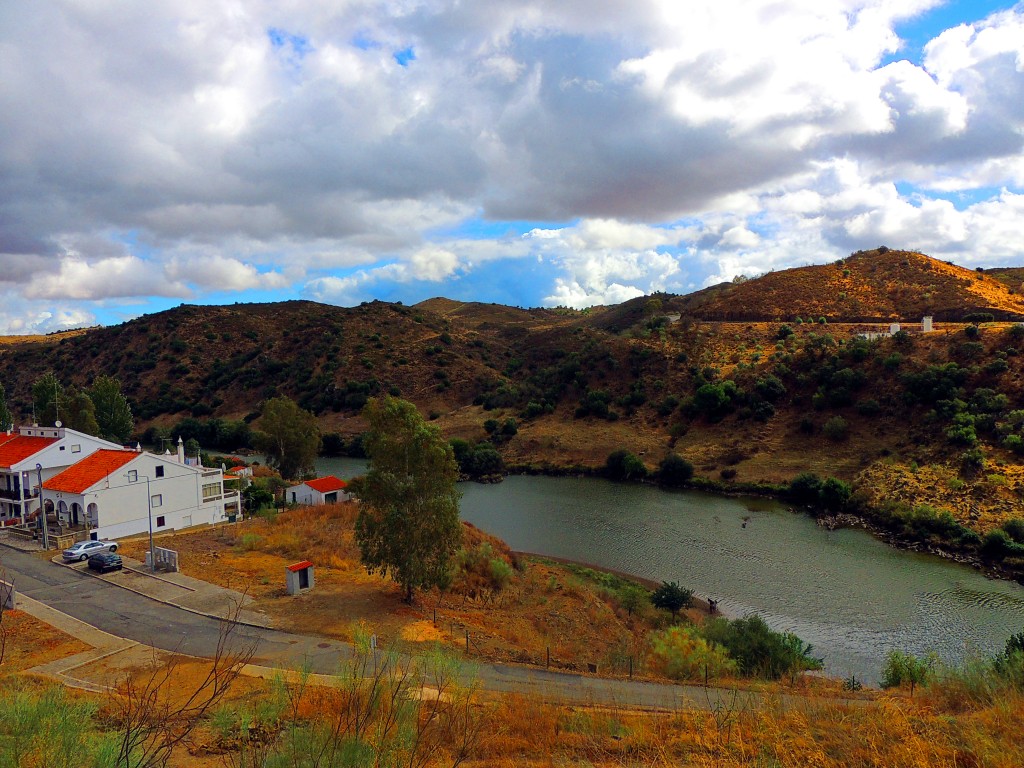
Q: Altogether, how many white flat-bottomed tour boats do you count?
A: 0